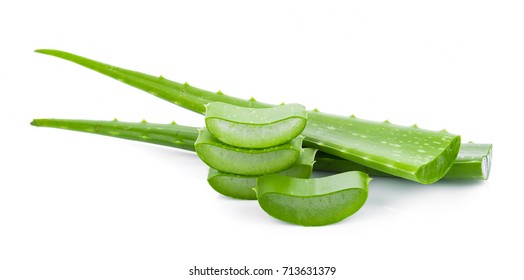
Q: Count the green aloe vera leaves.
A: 2